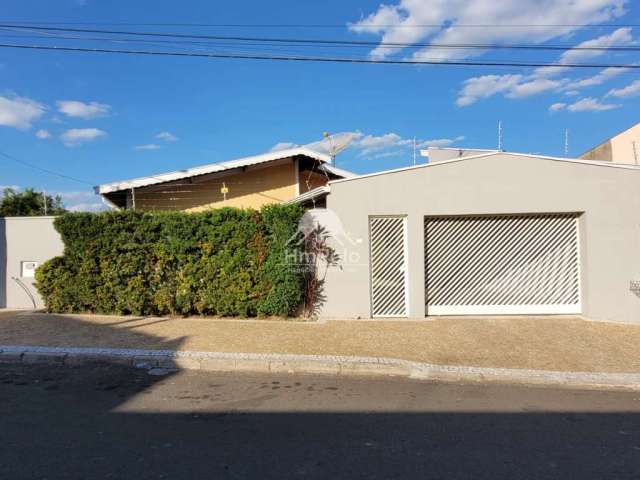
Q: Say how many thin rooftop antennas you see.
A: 3